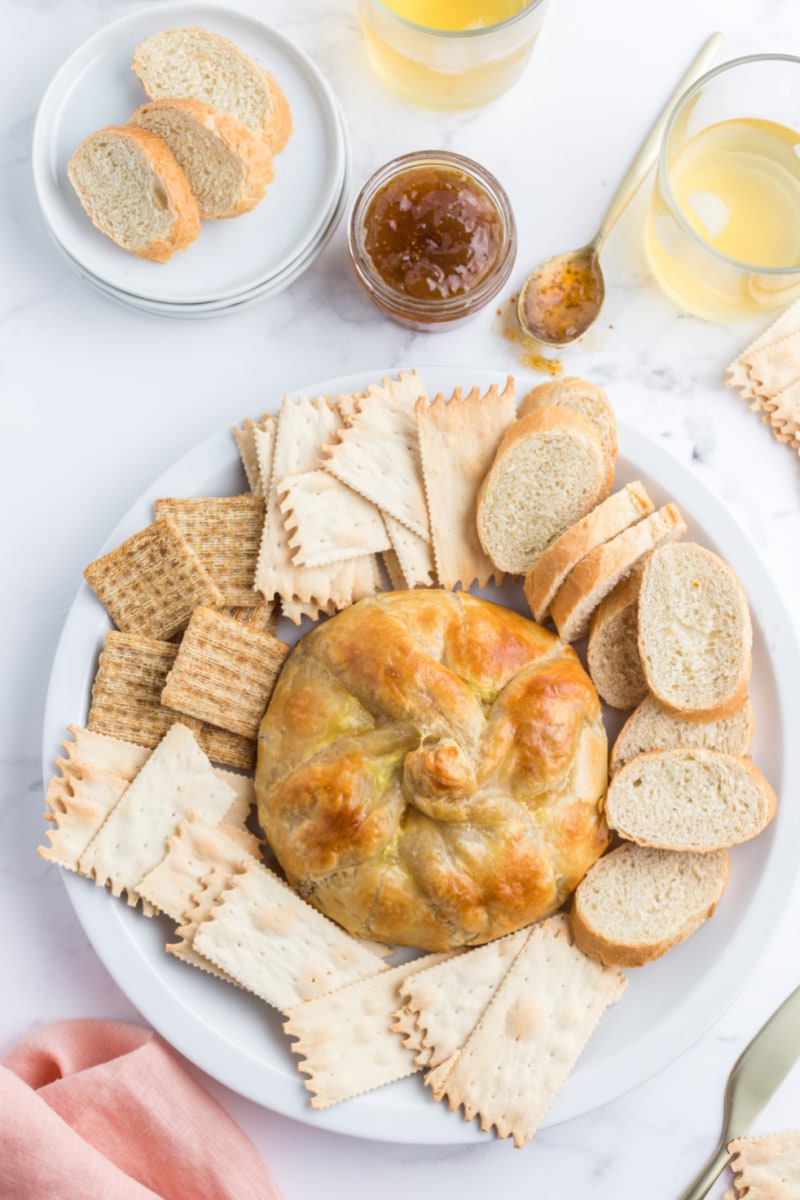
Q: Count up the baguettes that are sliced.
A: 12